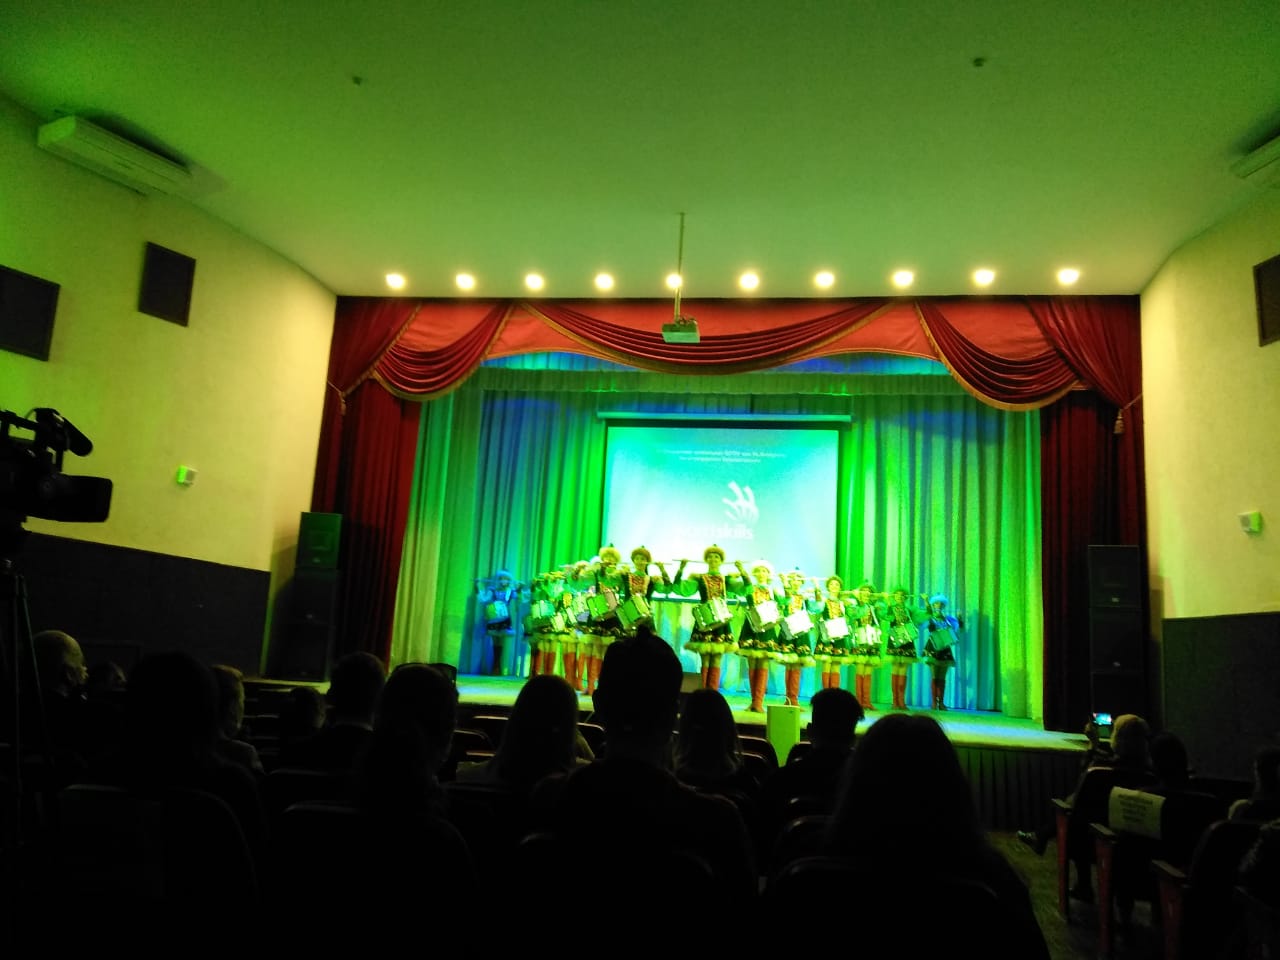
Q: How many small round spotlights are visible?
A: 10